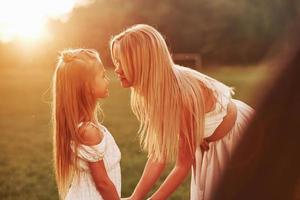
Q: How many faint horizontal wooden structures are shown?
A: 1